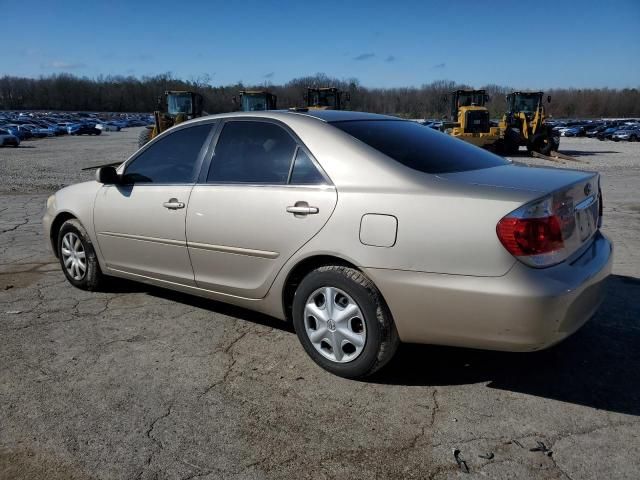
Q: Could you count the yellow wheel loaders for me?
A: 5